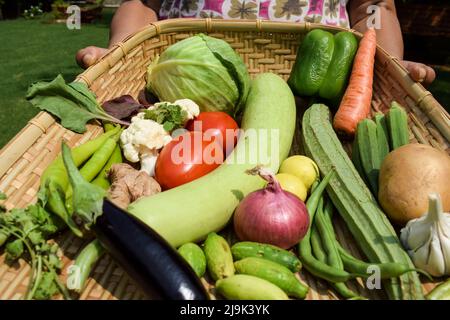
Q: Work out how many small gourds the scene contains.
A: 5